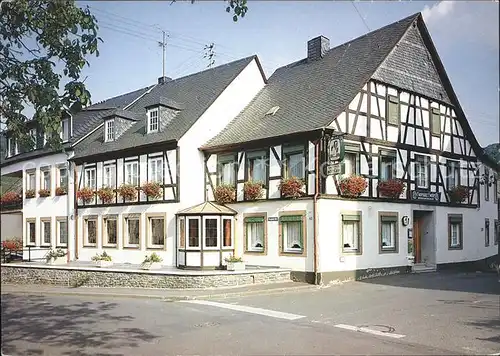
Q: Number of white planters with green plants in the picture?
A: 4